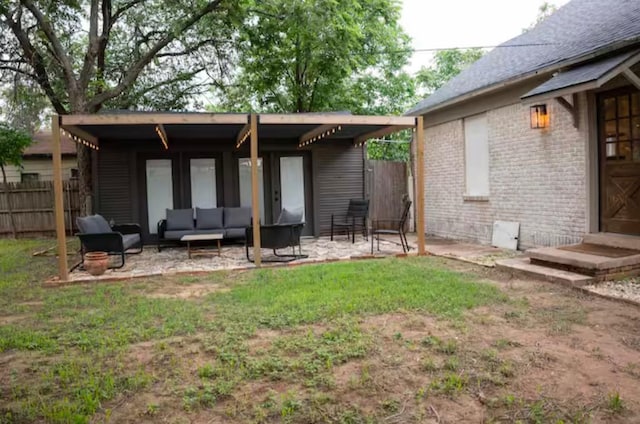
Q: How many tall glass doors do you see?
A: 4